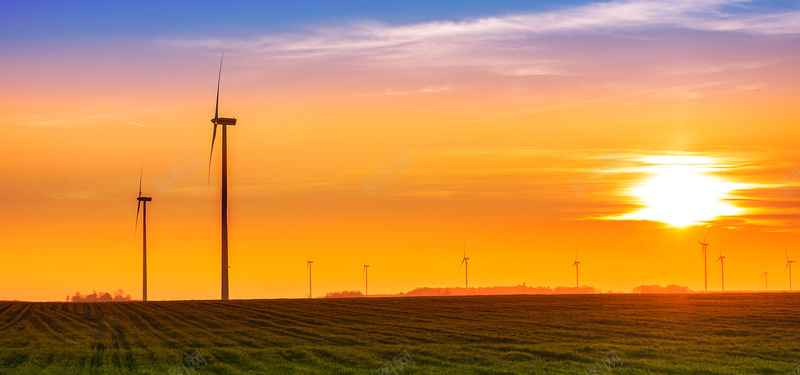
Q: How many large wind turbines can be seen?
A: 2